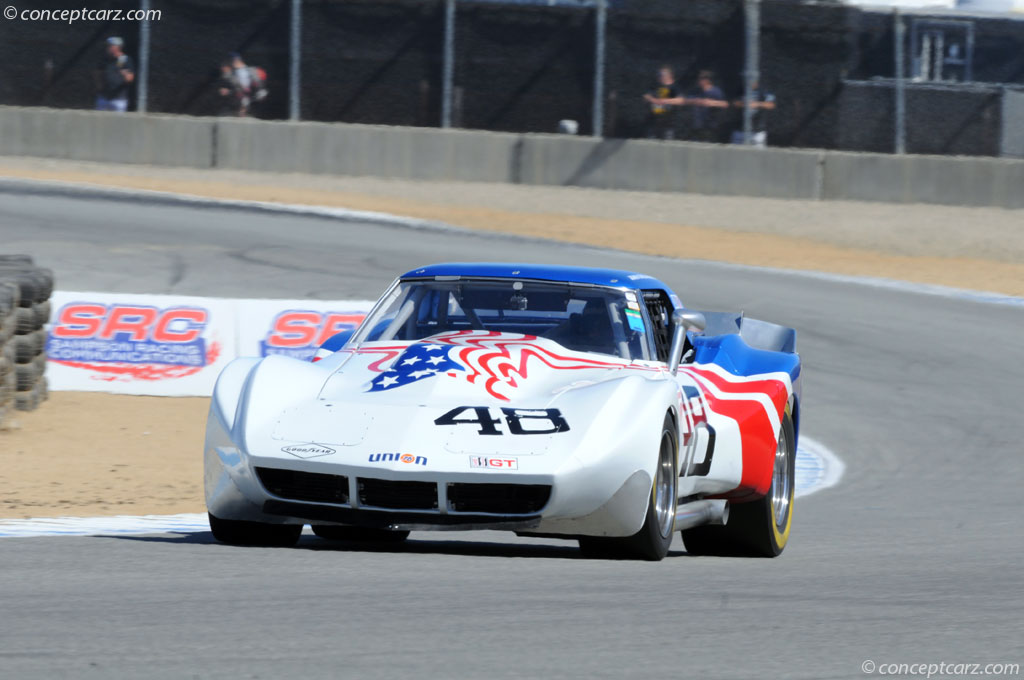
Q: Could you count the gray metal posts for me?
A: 6